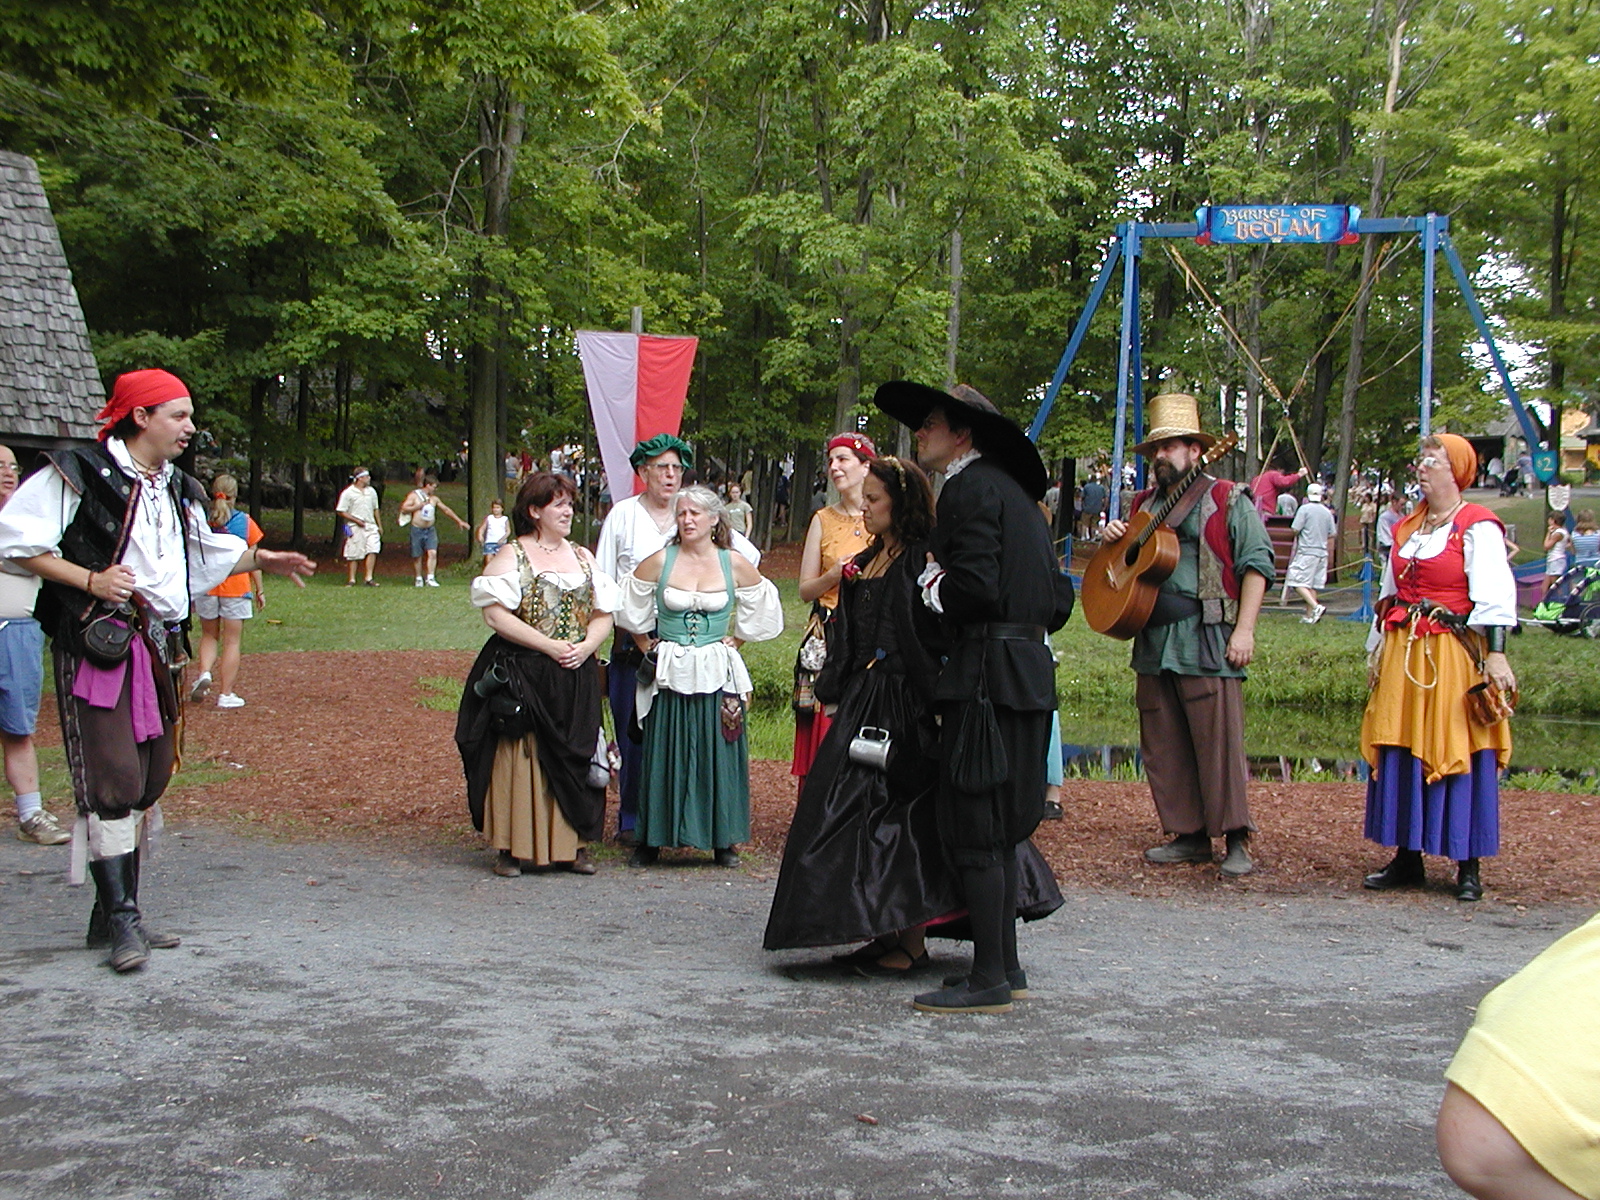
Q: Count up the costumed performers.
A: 9